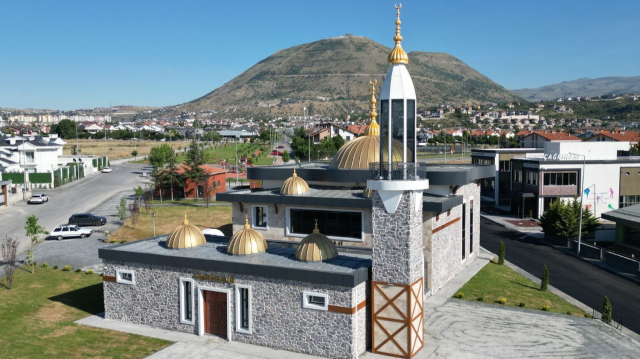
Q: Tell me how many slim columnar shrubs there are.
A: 3